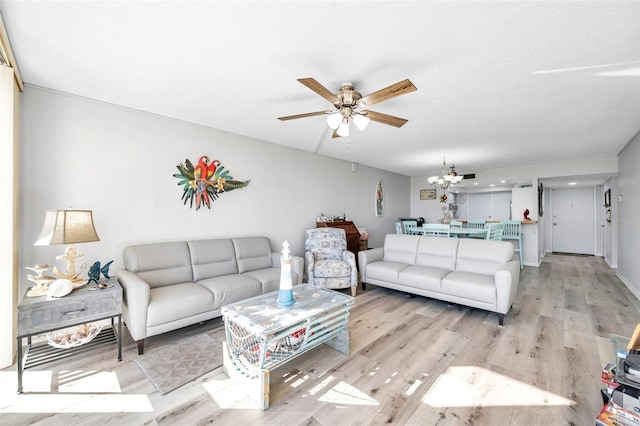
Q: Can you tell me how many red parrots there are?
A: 2